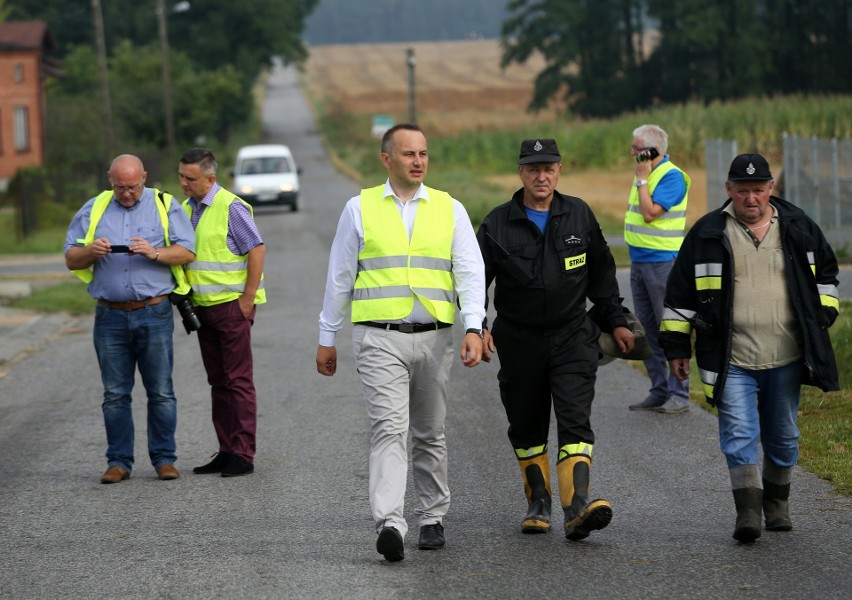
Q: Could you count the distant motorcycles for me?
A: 0